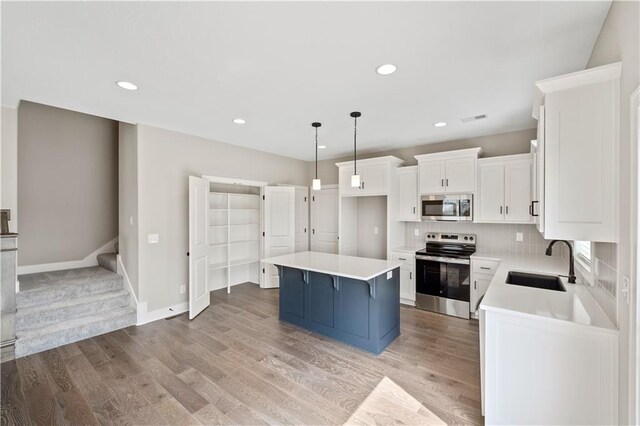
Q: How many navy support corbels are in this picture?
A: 4